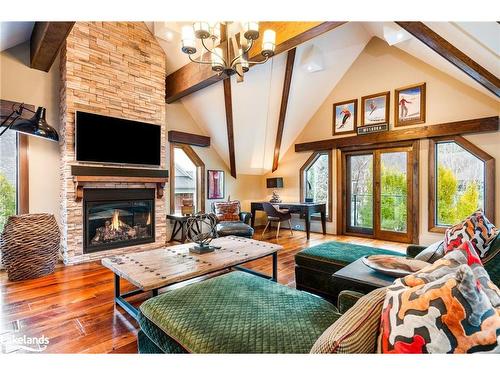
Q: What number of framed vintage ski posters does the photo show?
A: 3